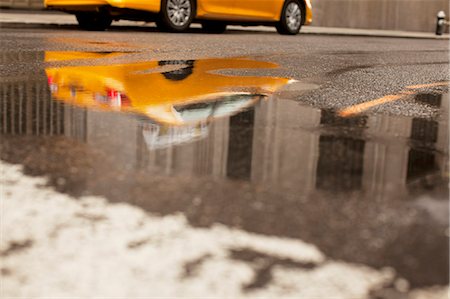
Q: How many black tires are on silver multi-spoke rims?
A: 2